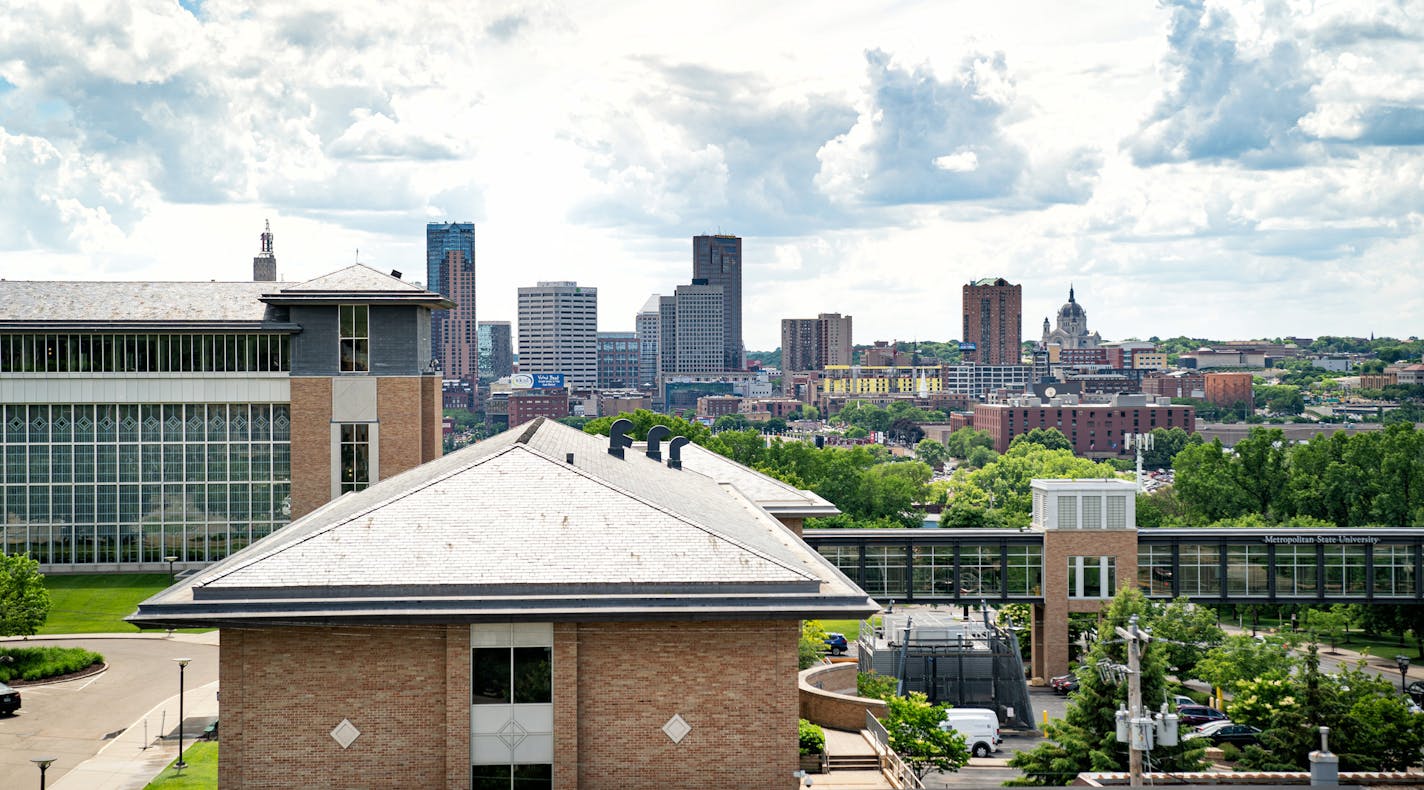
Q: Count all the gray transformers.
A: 3